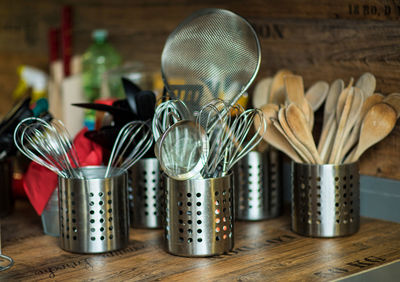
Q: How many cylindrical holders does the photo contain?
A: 5